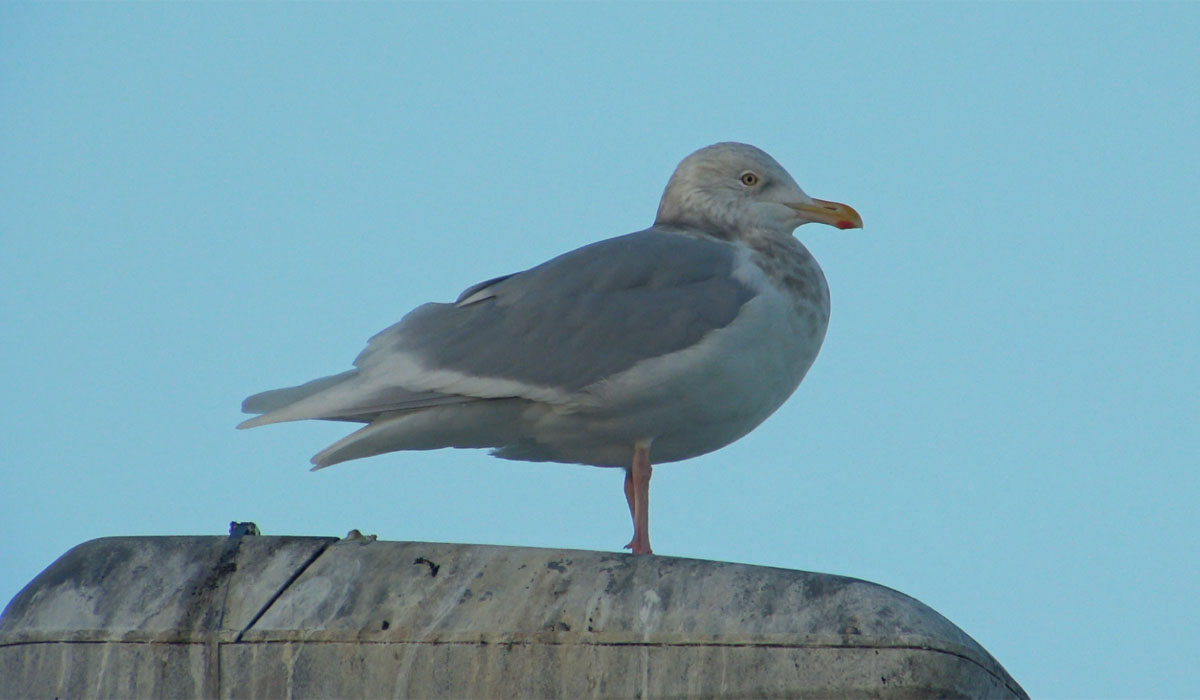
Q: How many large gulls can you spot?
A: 1